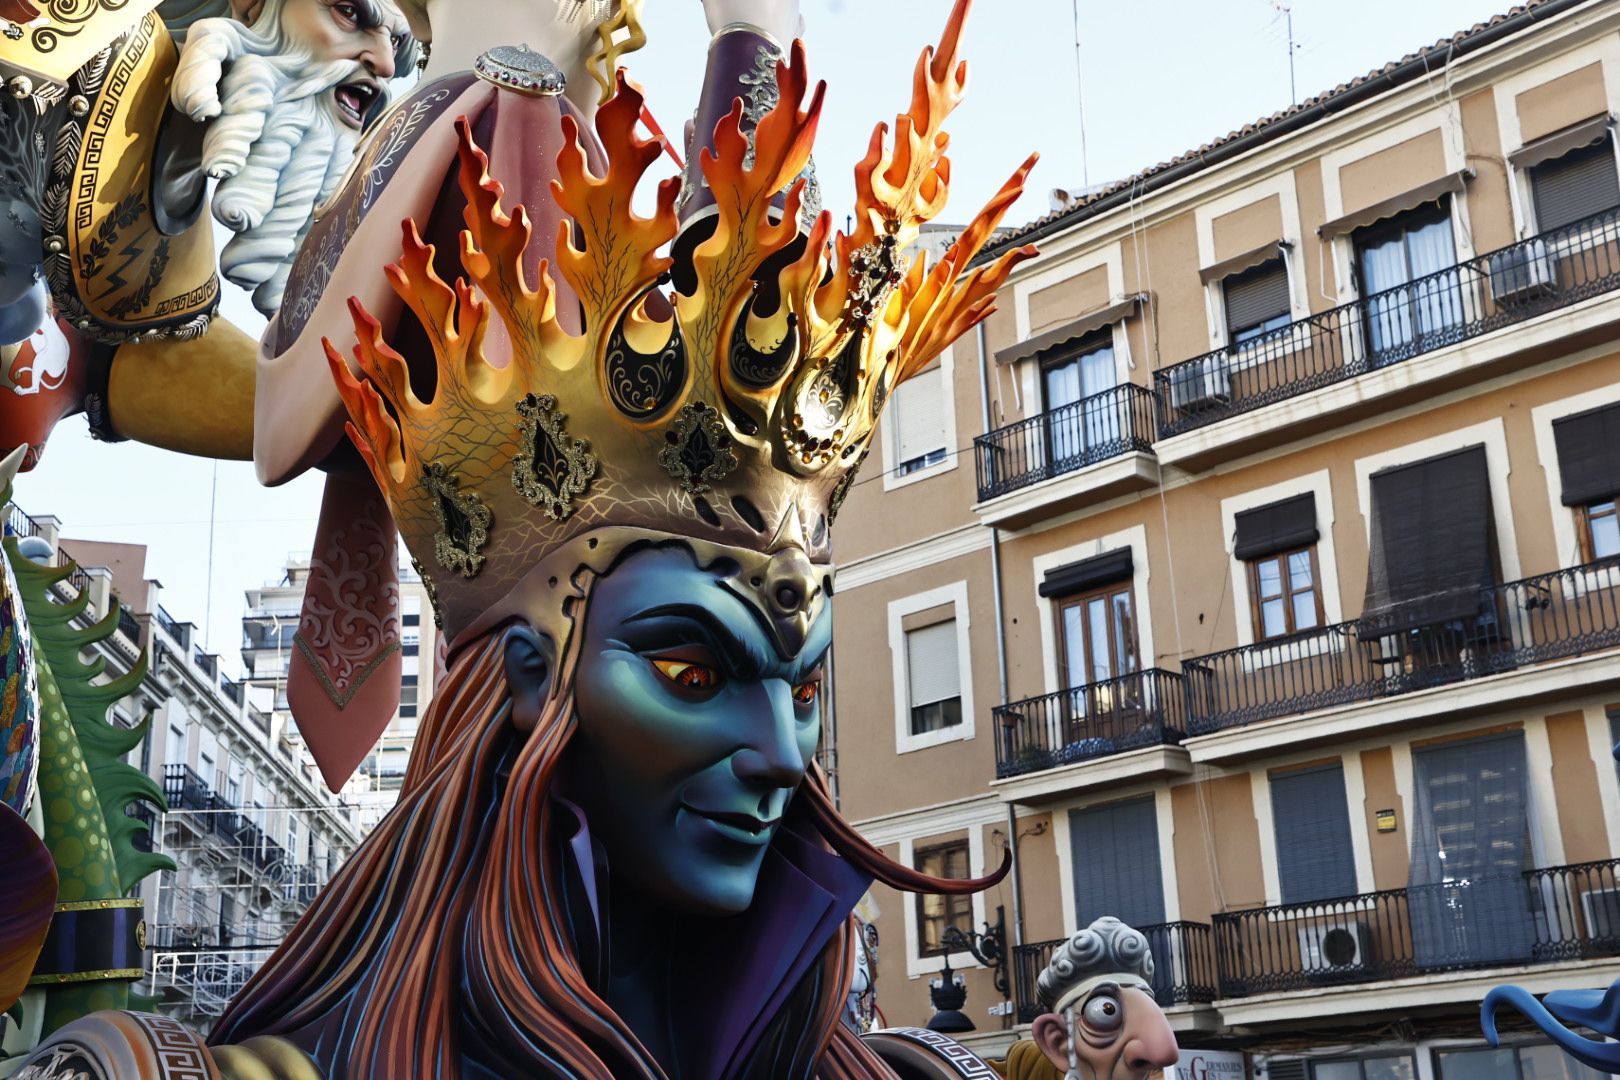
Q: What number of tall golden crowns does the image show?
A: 1